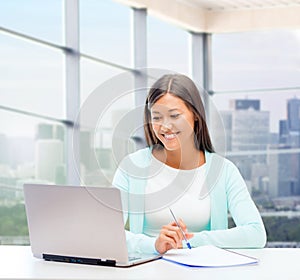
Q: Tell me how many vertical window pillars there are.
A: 3